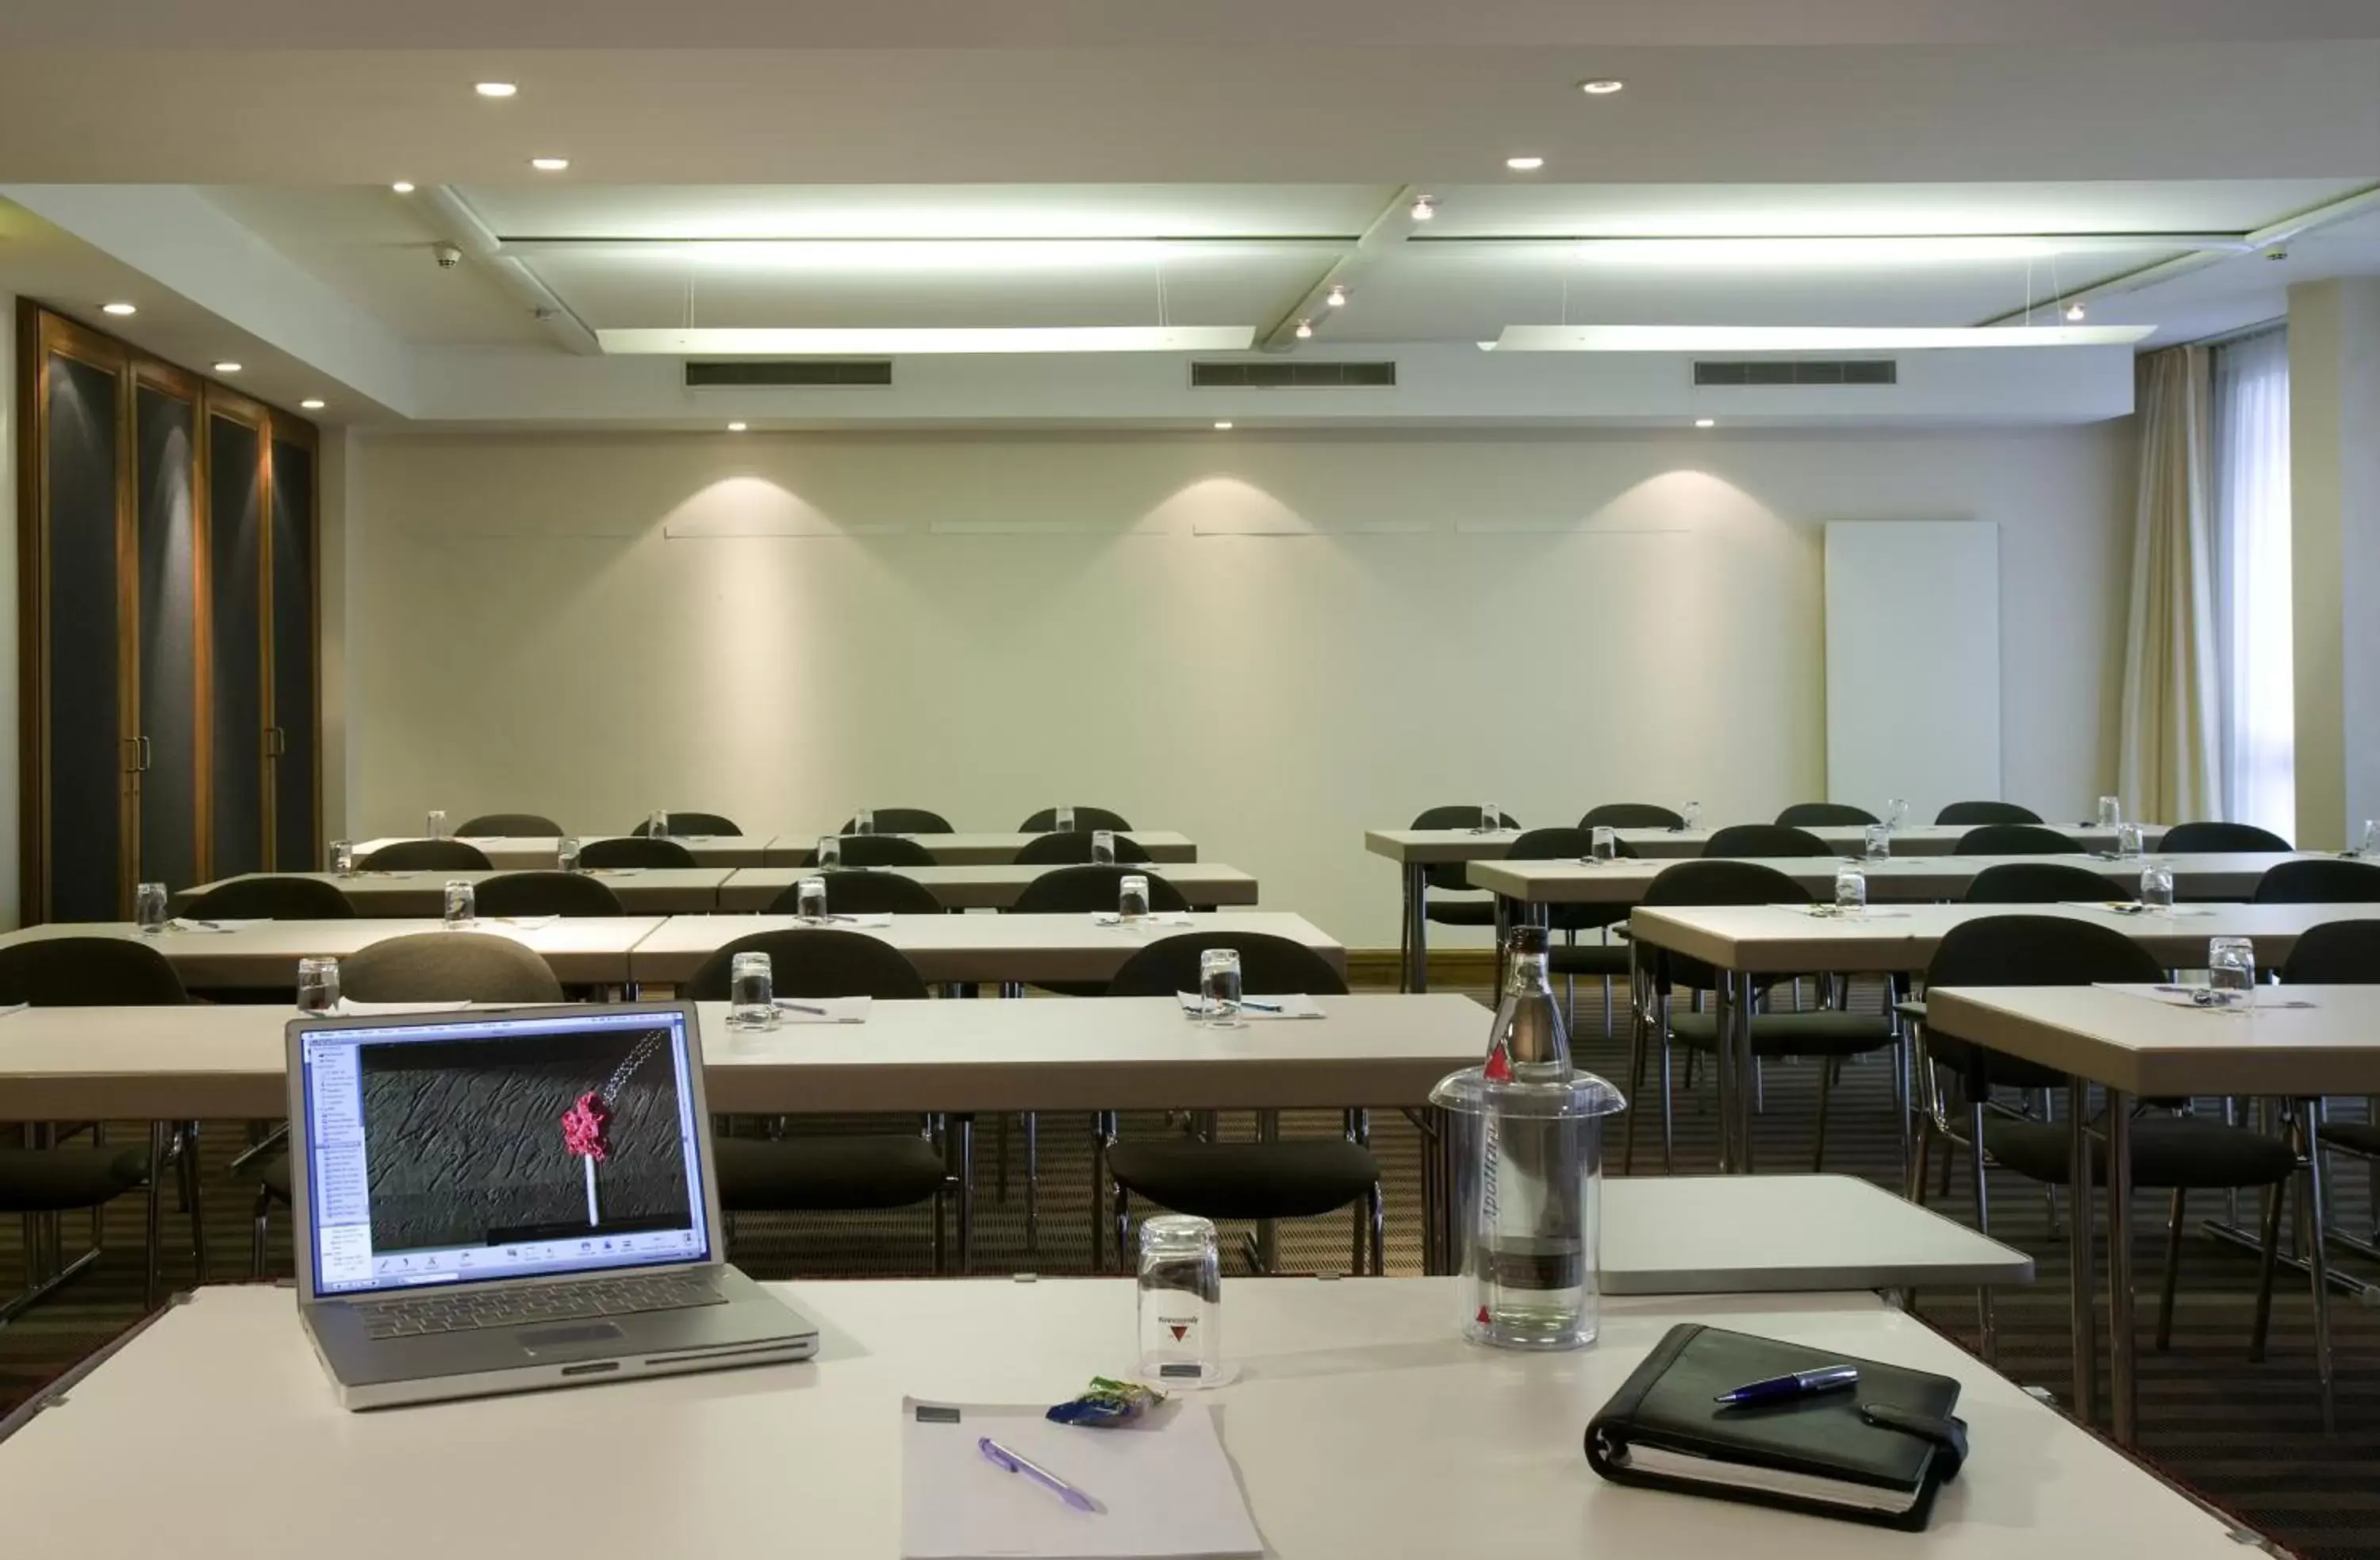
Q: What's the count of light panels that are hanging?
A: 2